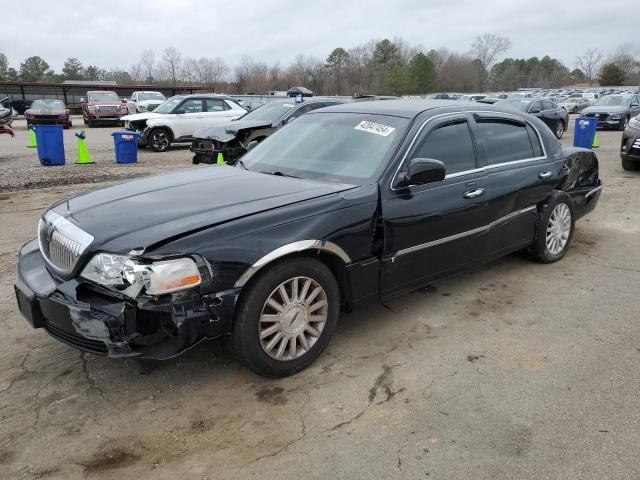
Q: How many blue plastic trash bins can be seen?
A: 3